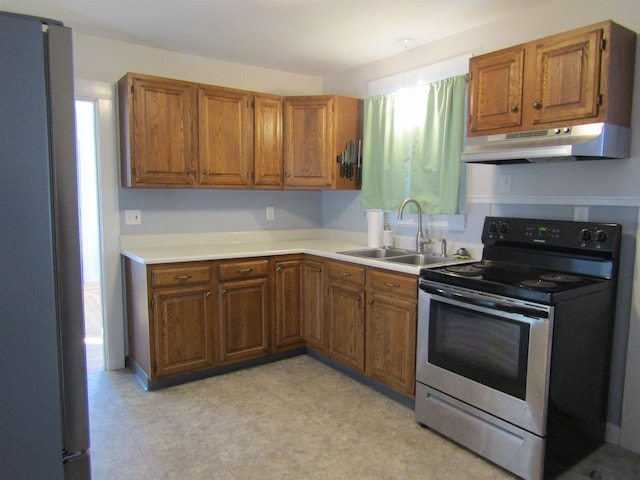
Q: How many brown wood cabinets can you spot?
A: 12